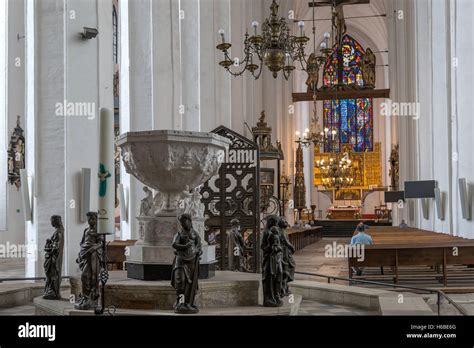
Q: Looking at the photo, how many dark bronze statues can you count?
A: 6